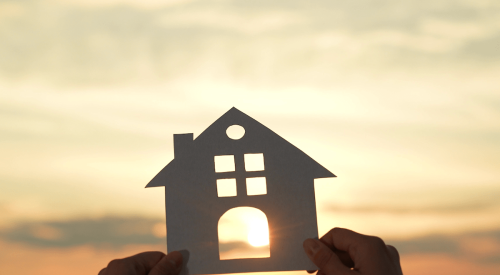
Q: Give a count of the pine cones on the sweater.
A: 0